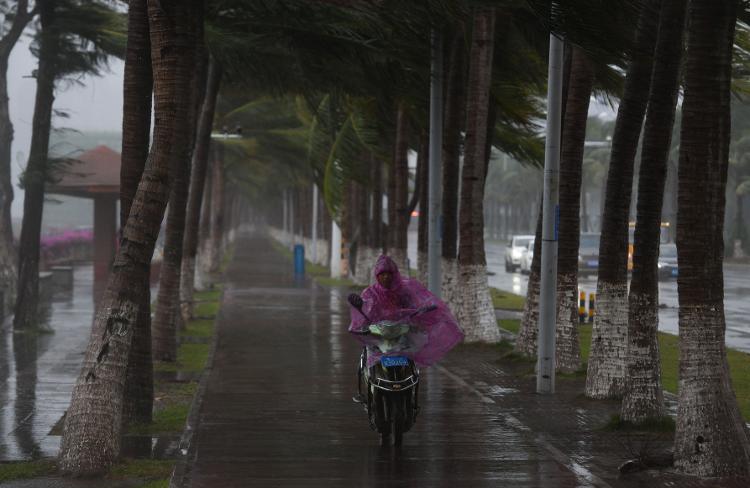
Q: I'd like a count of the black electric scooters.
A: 1